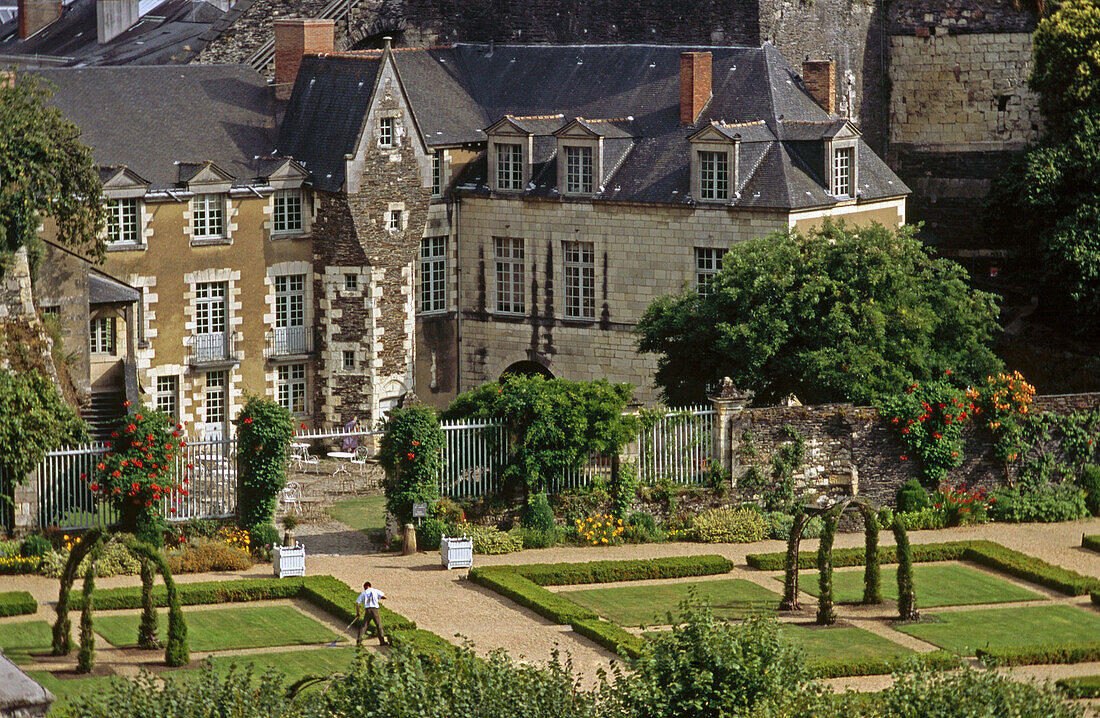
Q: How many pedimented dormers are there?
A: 7